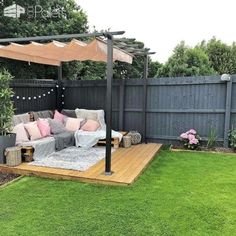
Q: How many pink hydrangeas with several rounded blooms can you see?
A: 1